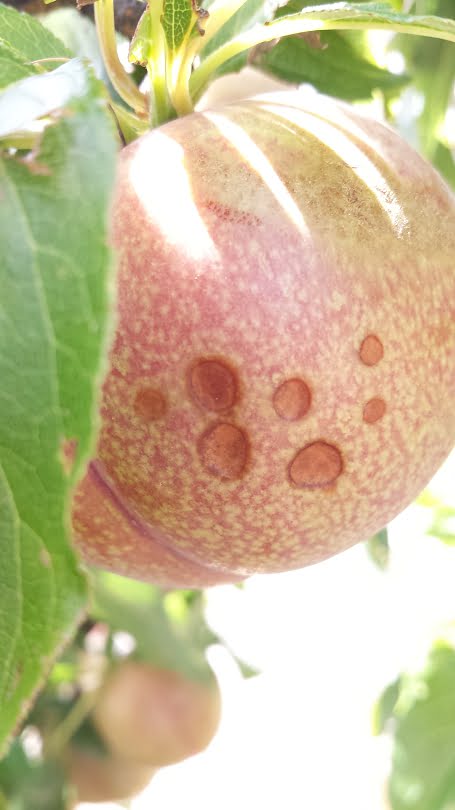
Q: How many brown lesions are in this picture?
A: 7